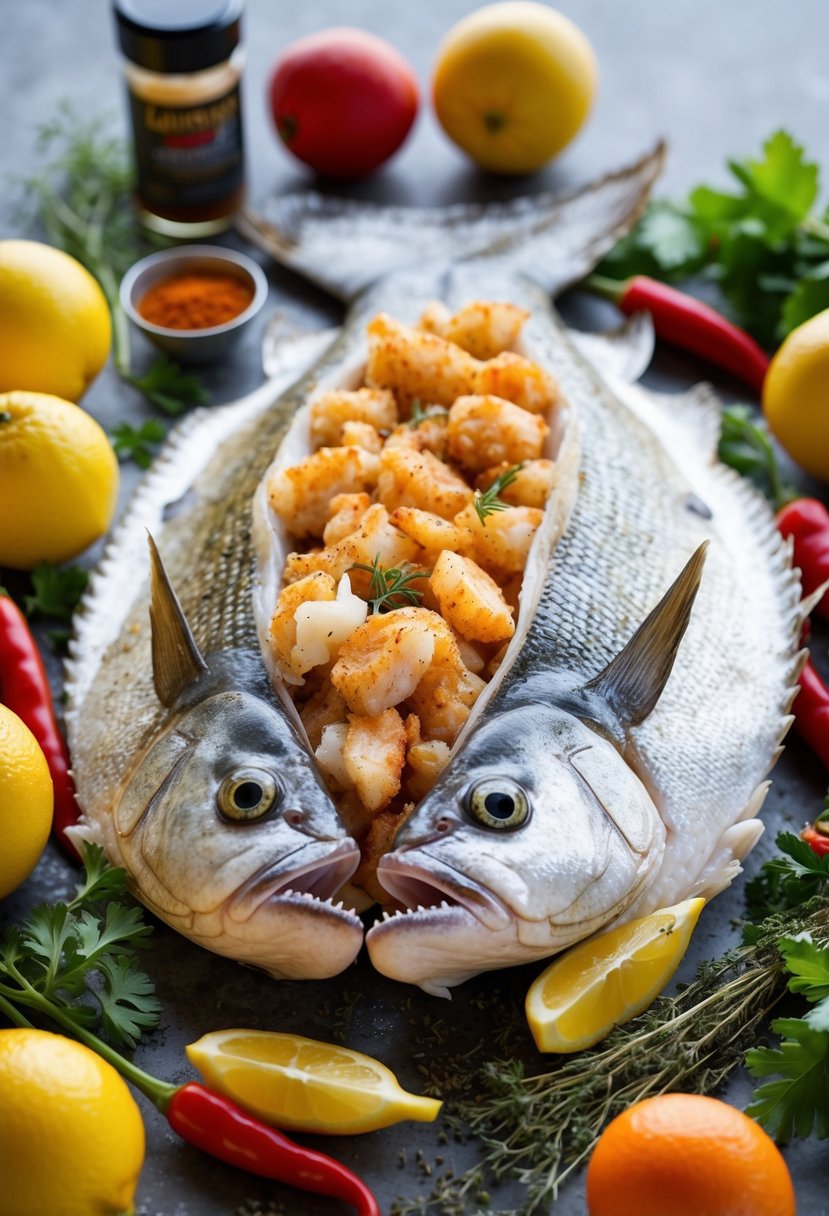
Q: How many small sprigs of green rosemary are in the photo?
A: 3